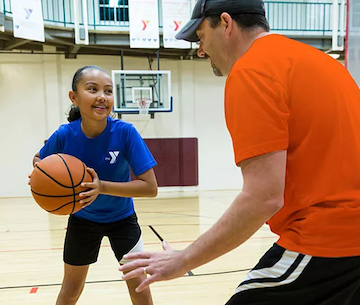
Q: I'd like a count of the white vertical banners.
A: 3